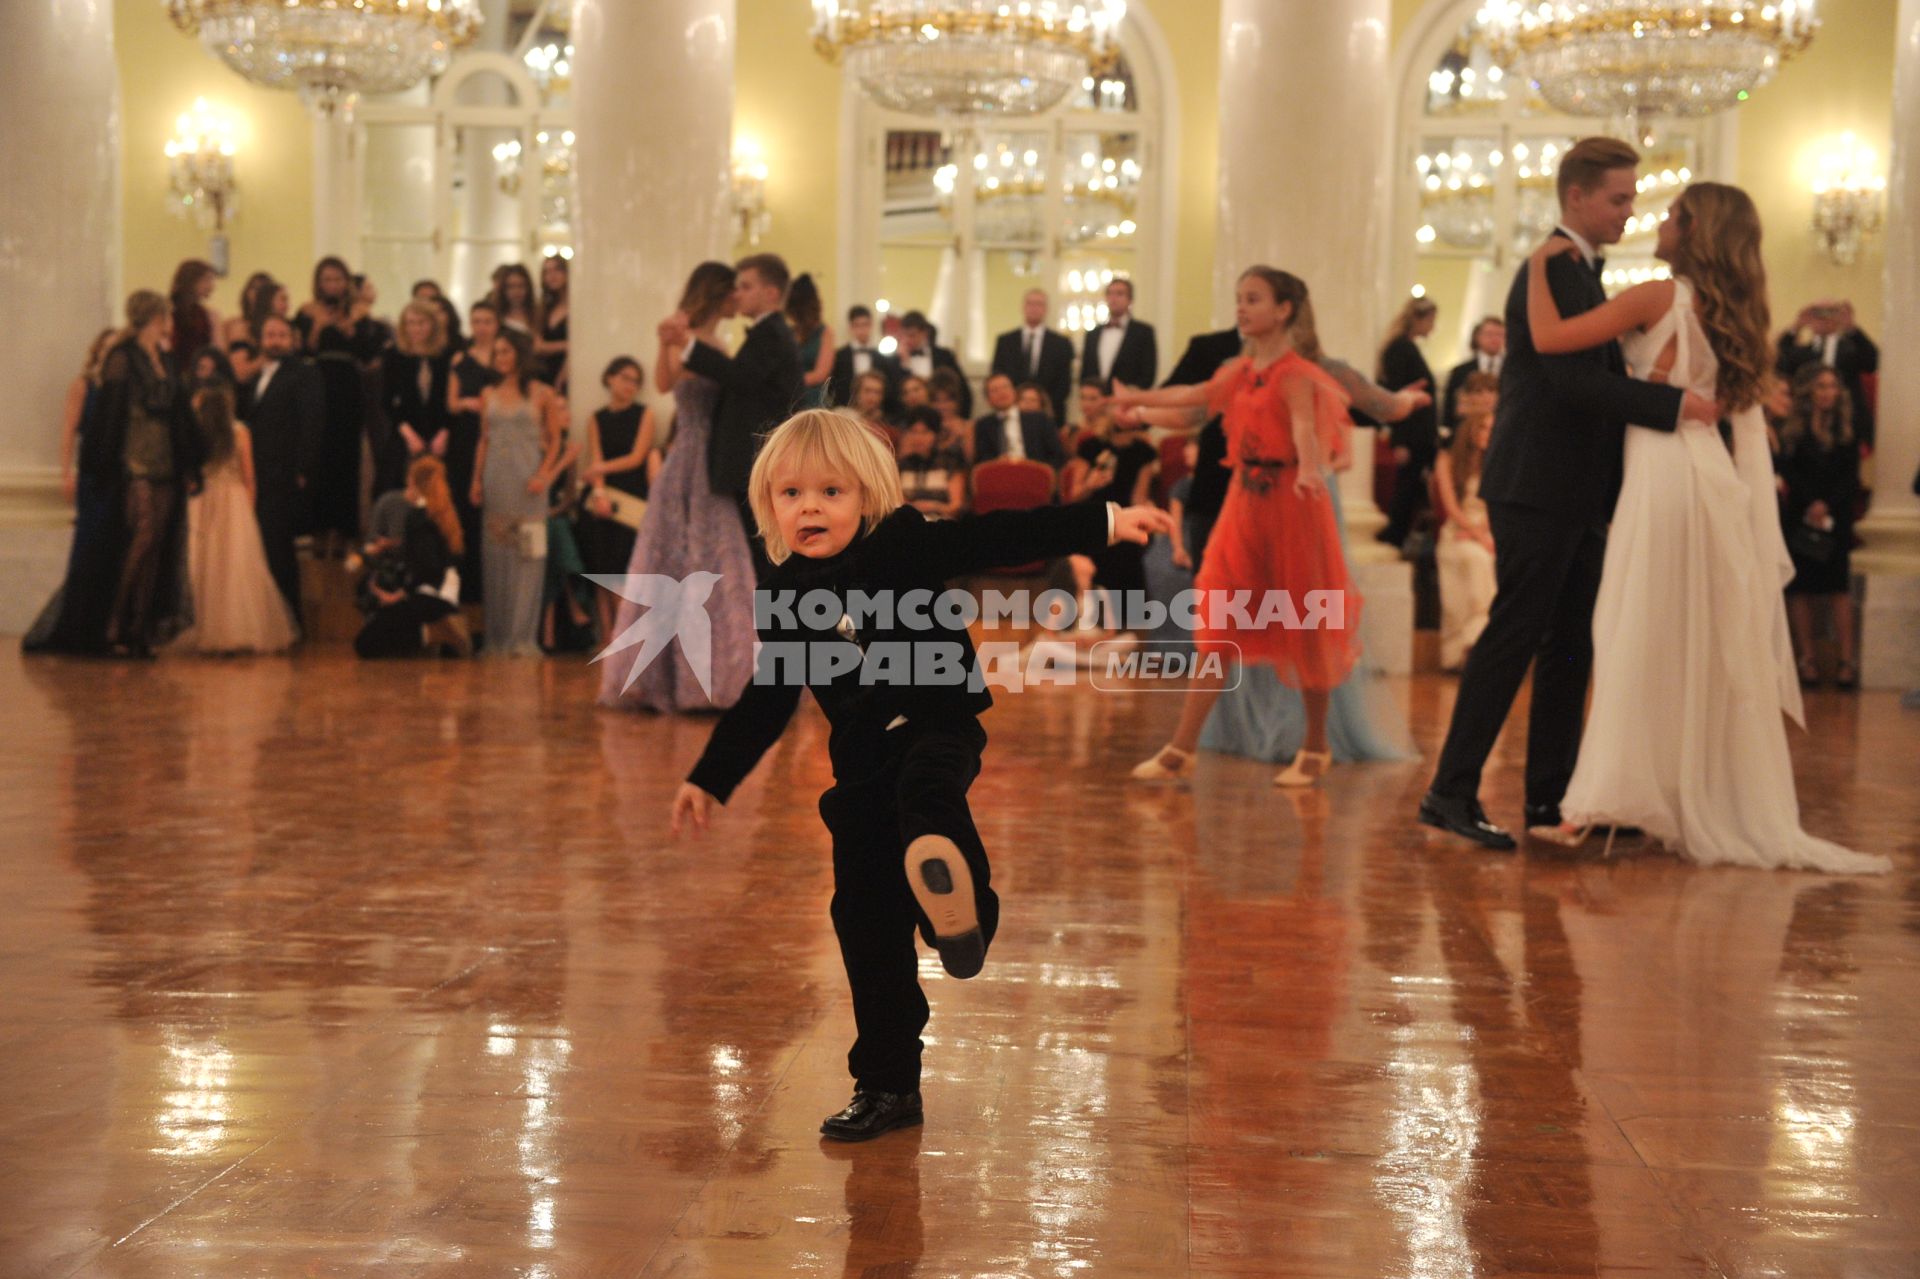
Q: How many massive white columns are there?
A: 4